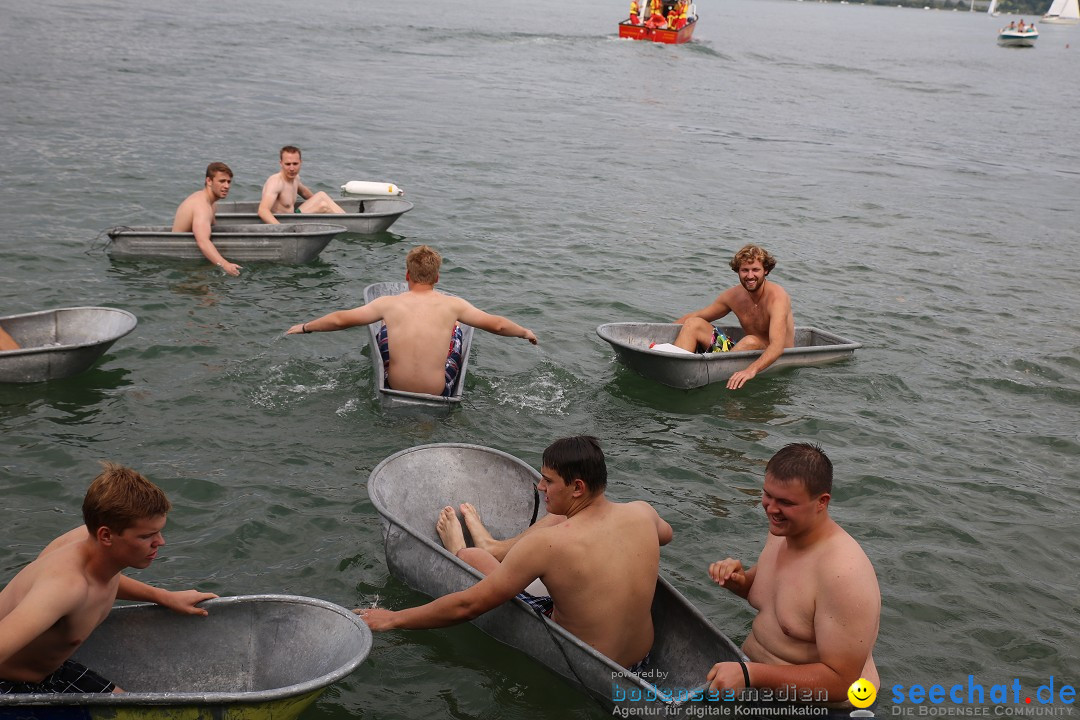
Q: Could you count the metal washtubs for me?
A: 7